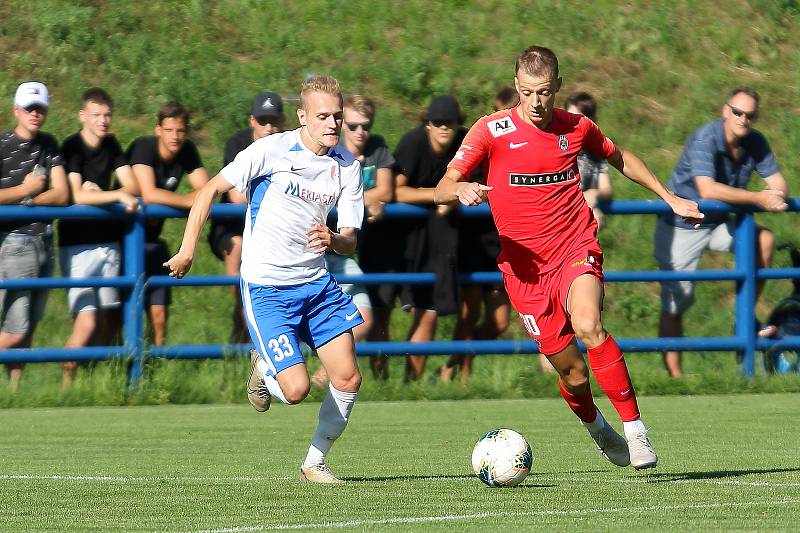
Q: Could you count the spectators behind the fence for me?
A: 9